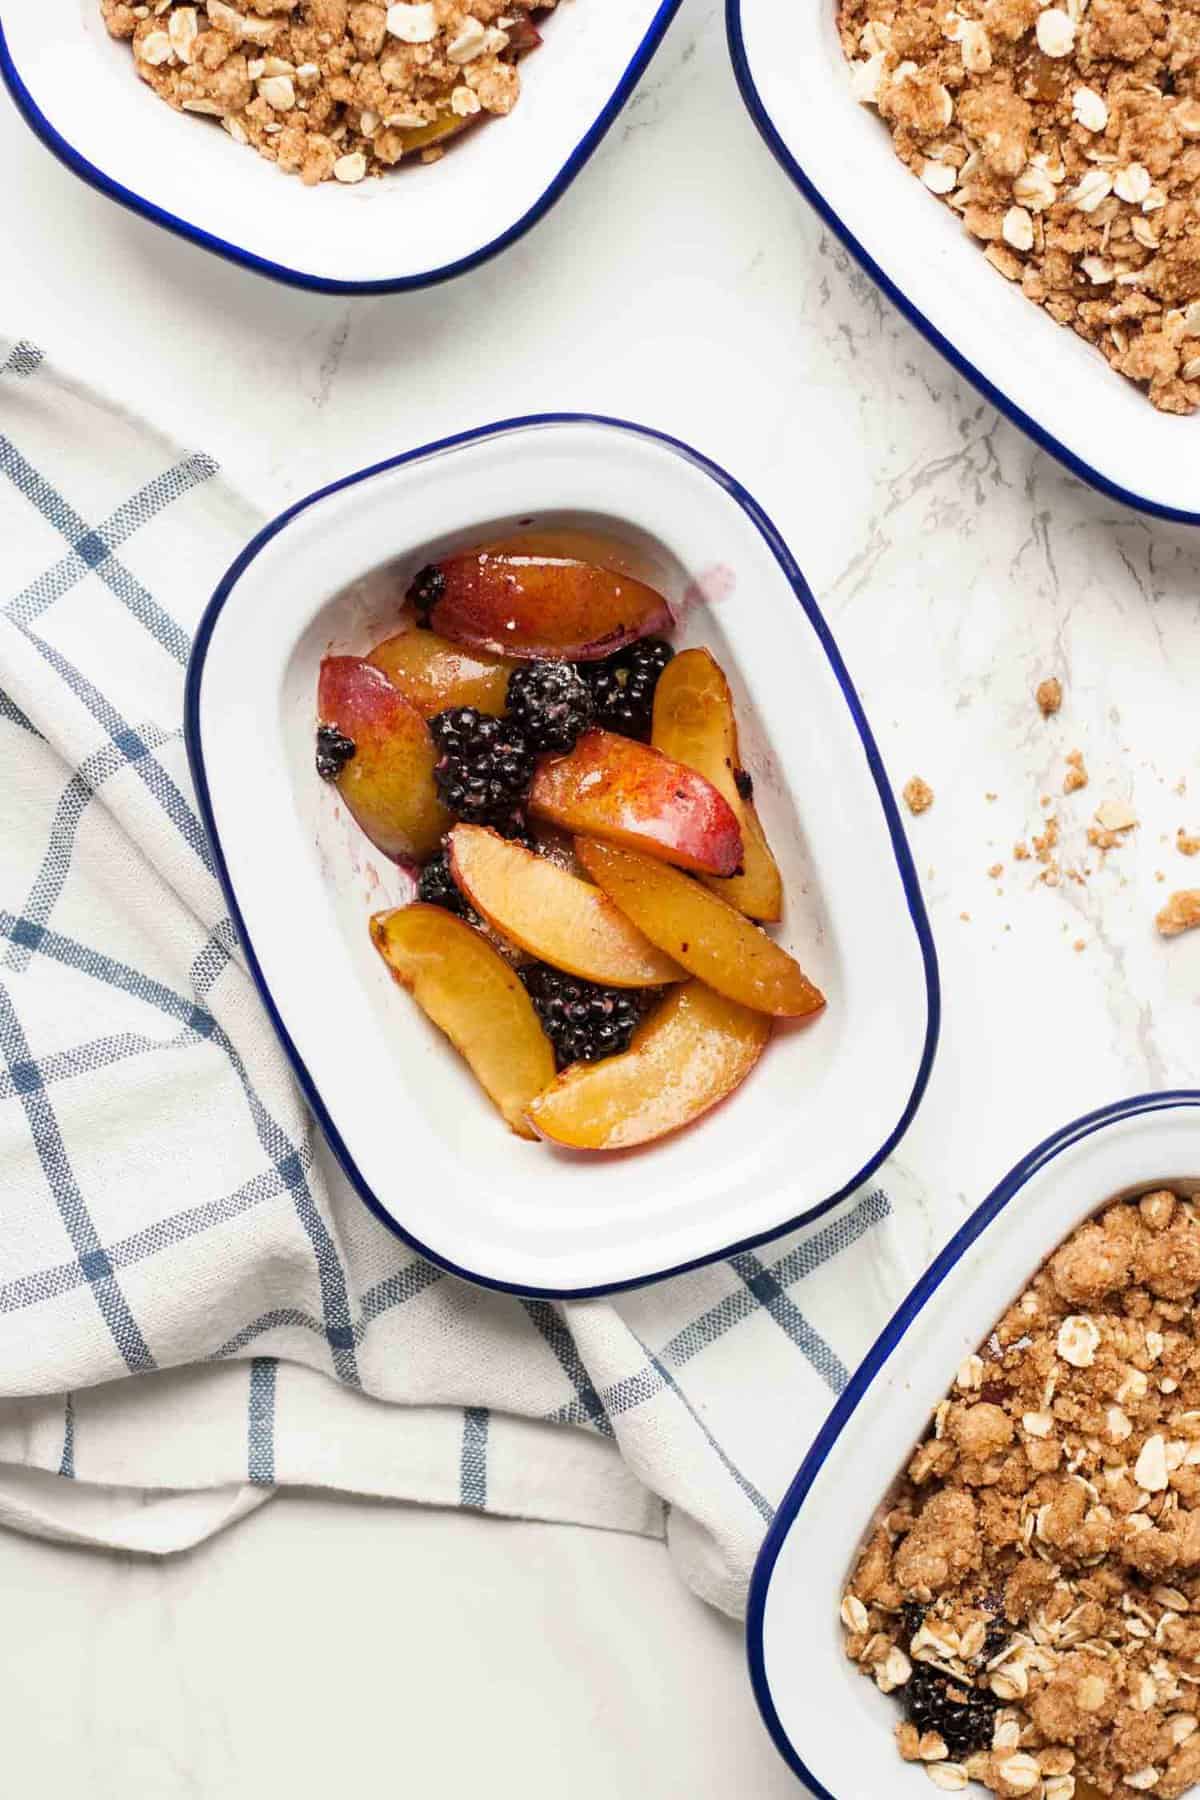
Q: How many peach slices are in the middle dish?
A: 9